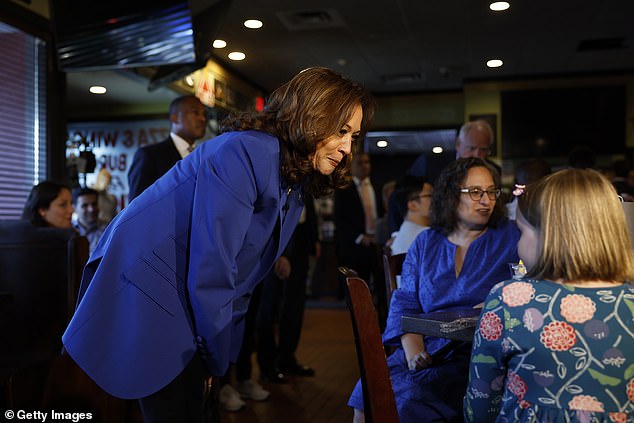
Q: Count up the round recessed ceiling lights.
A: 8